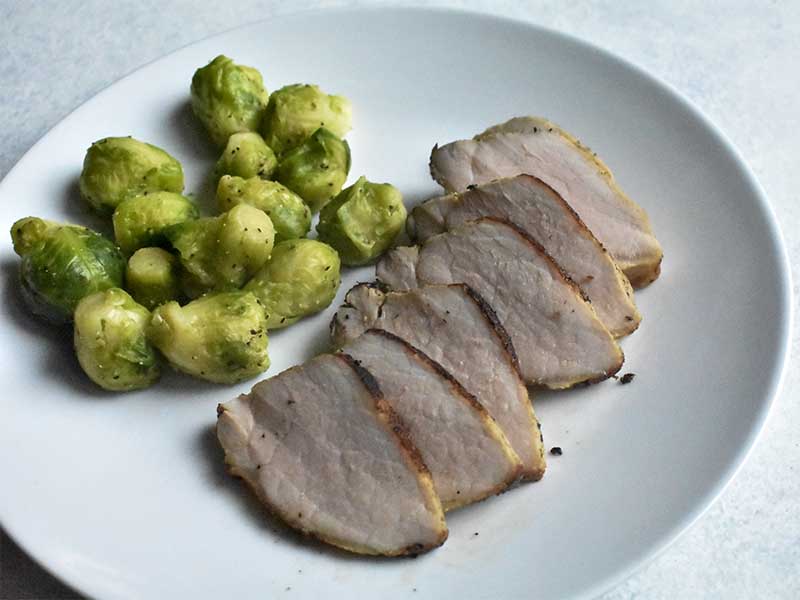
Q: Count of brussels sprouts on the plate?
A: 14